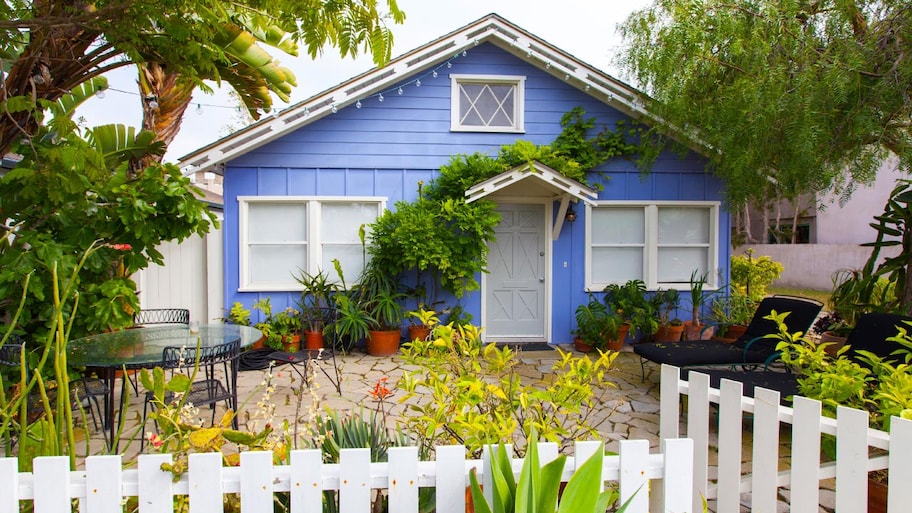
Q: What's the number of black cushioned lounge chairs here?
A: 2